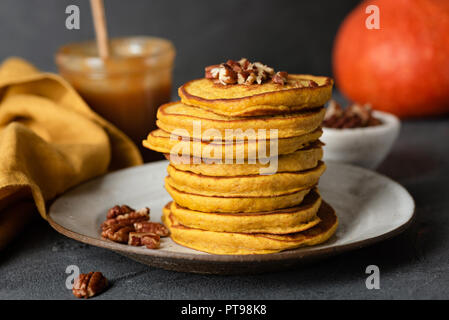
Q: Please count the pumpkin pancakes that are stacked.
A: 8